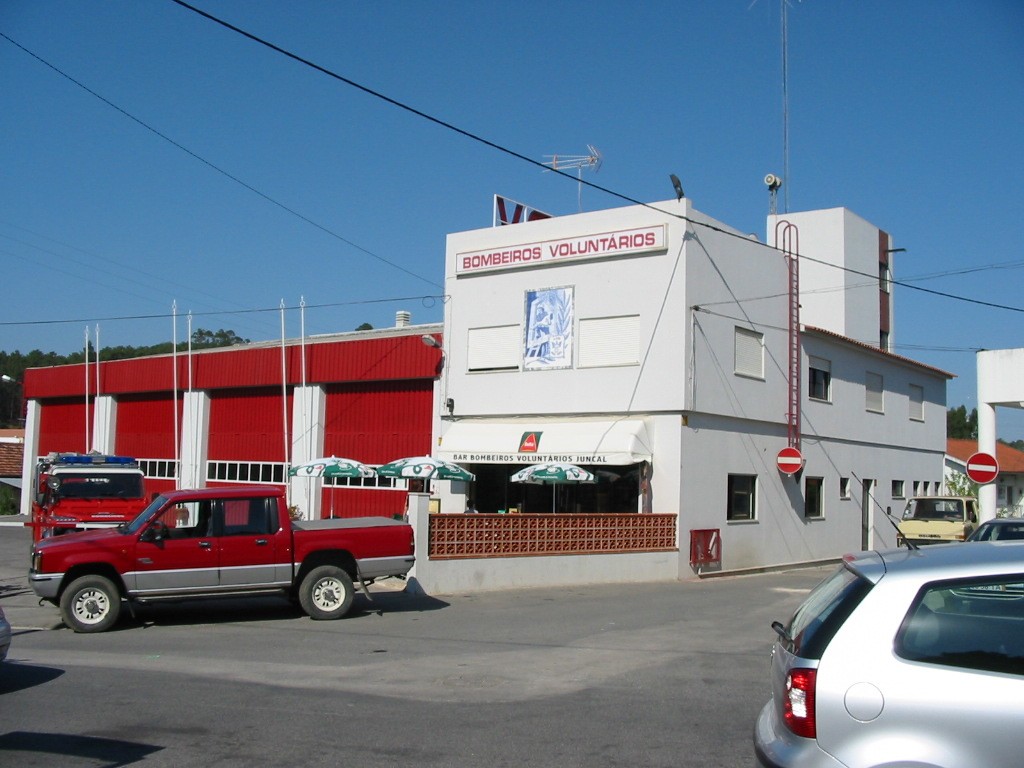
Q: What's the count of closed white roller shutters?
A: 5